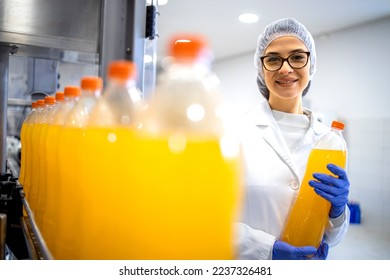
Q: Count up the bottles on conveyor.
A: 8